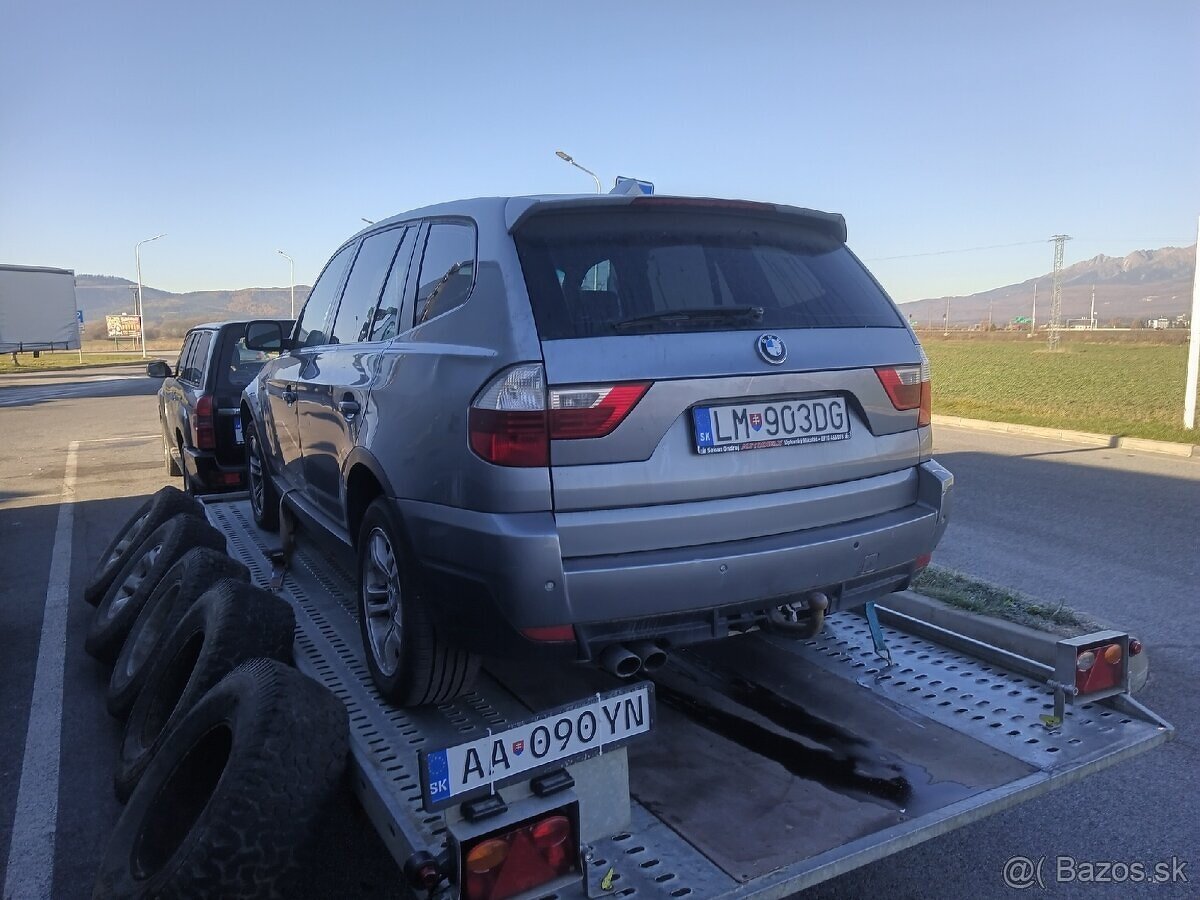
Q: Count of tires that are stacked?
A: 5